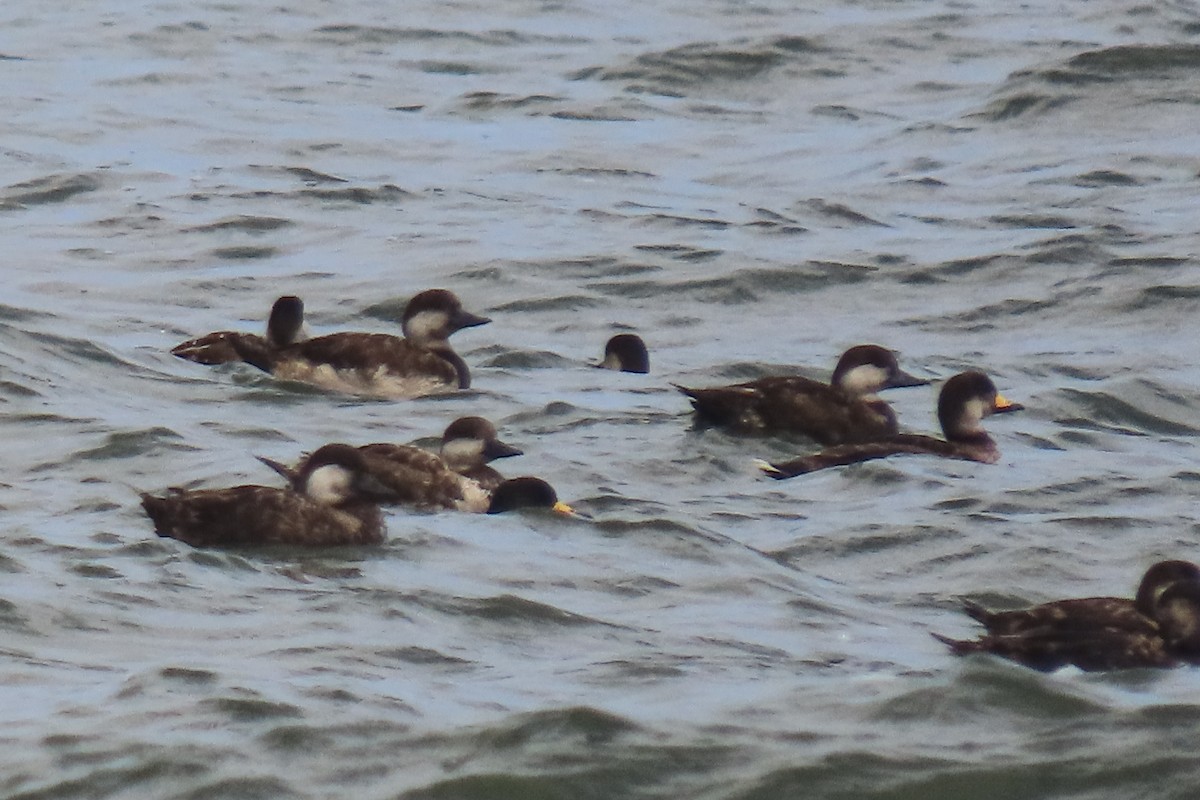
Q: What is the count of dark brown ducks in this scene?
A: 10